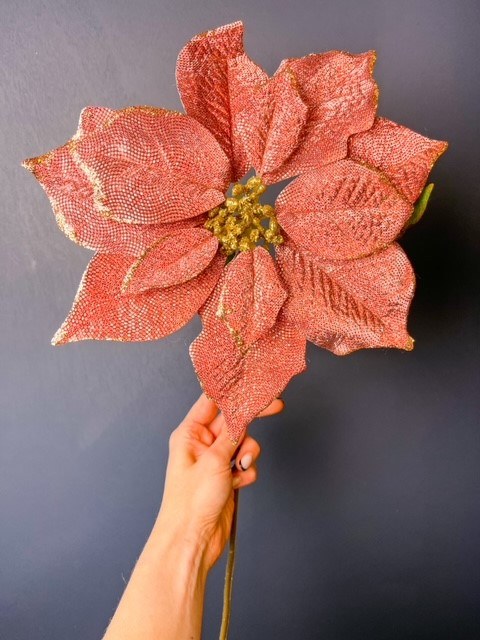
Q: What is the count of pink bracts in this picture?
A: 12